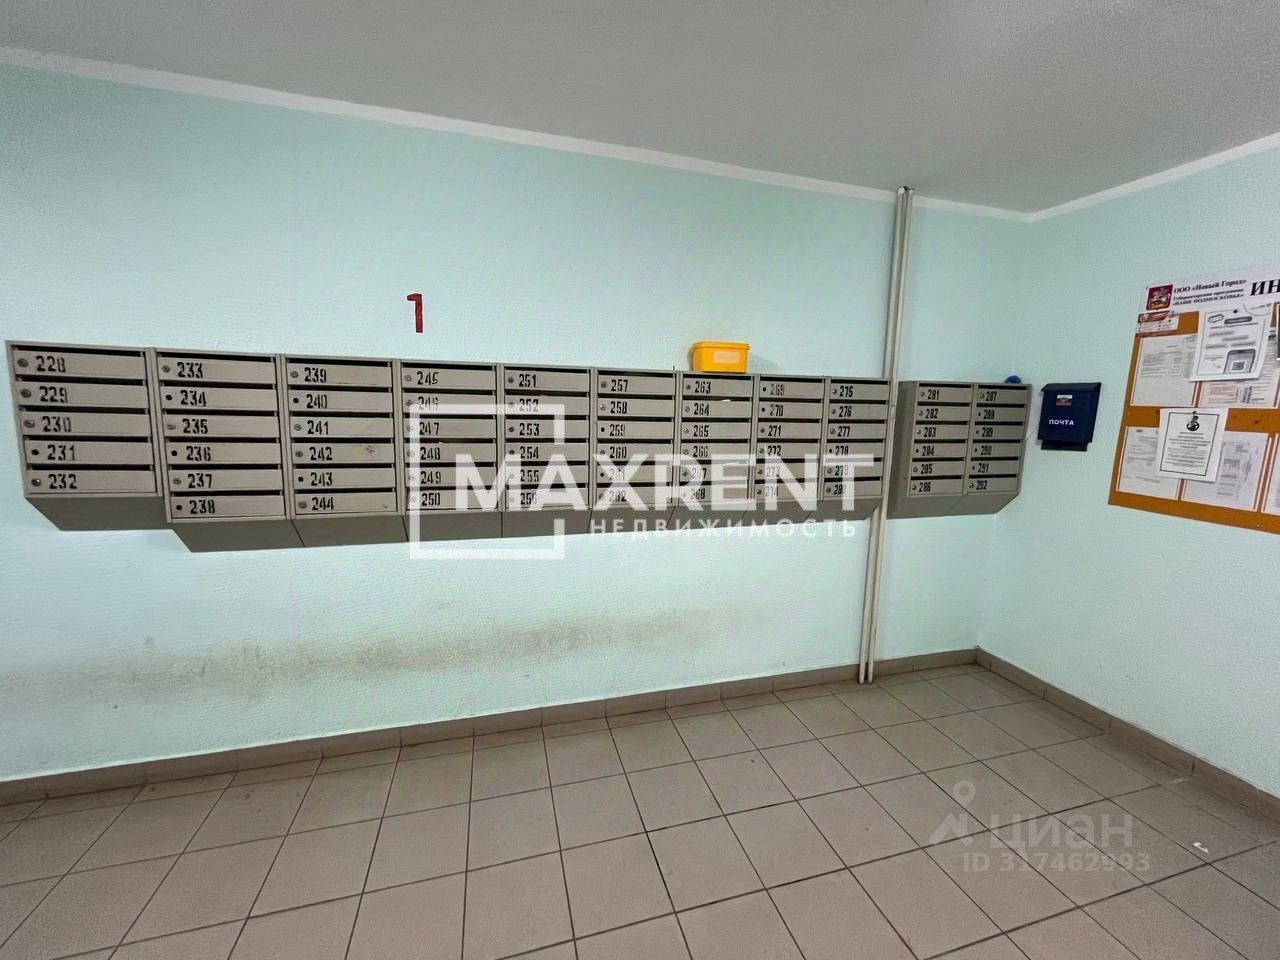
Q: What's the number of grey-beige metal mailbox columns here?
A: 11